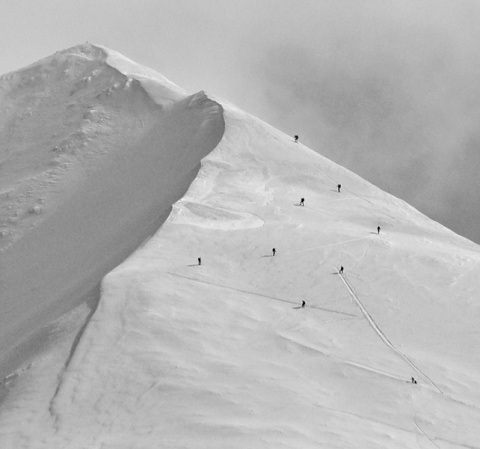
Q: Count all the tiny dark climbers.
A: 9